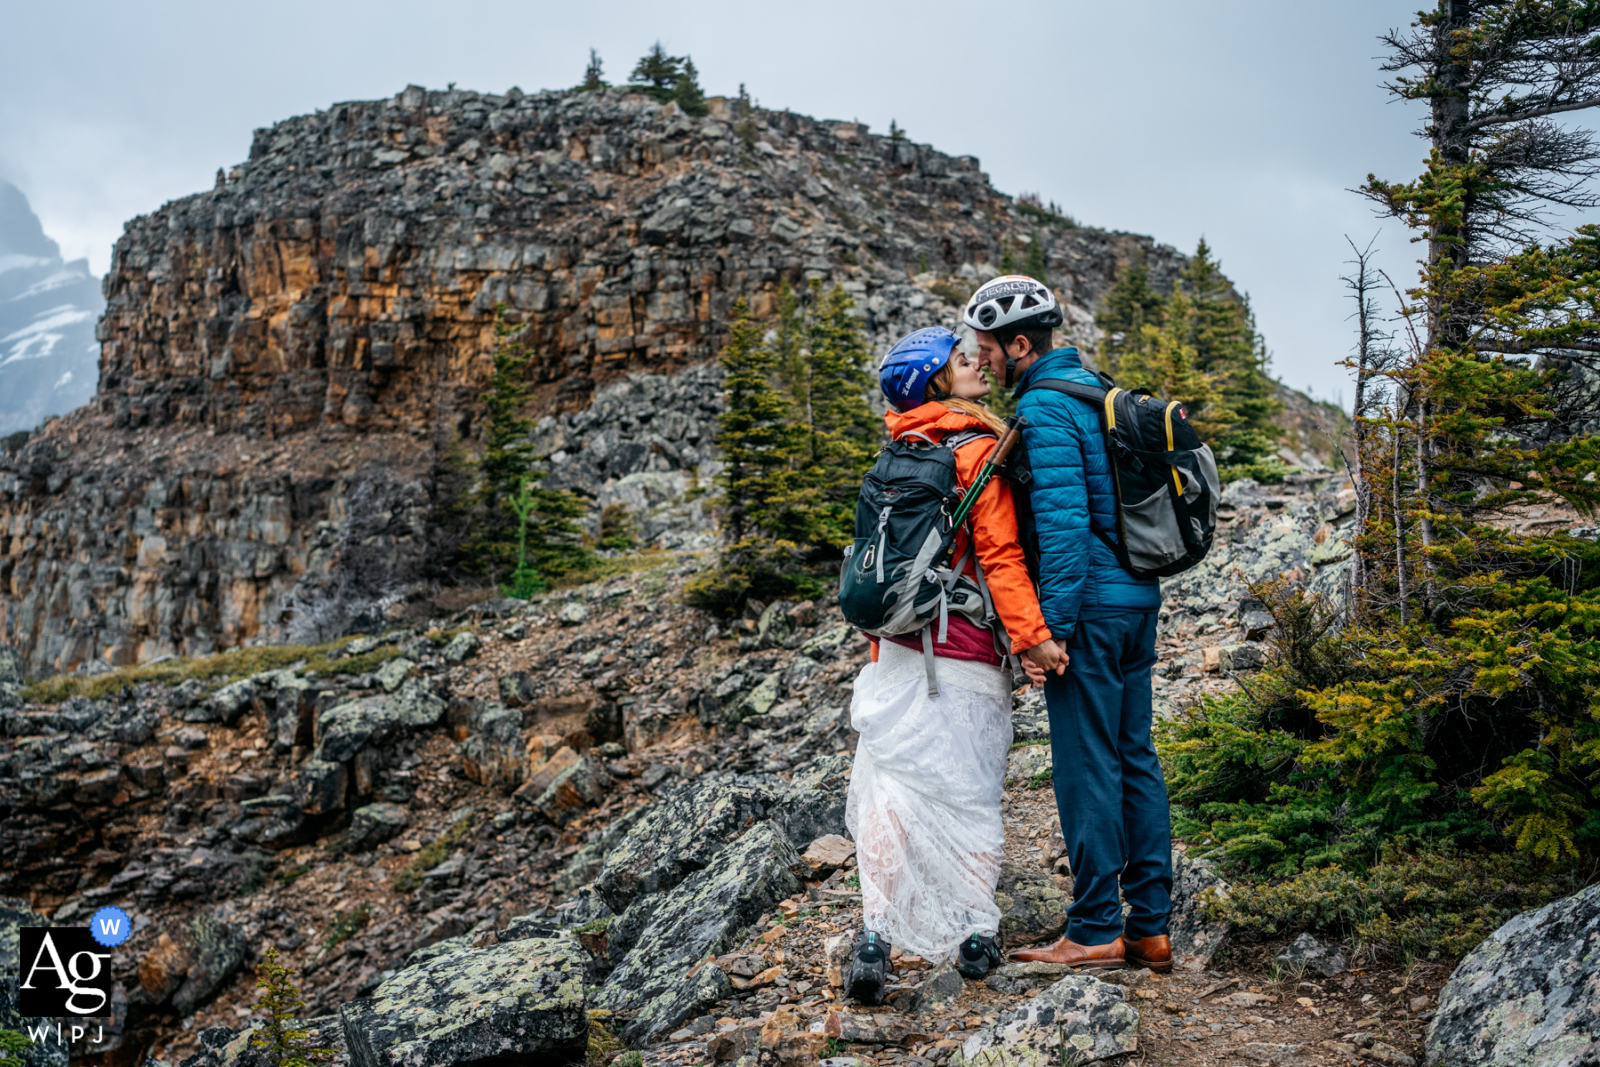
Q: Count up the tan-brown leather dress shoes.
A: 2